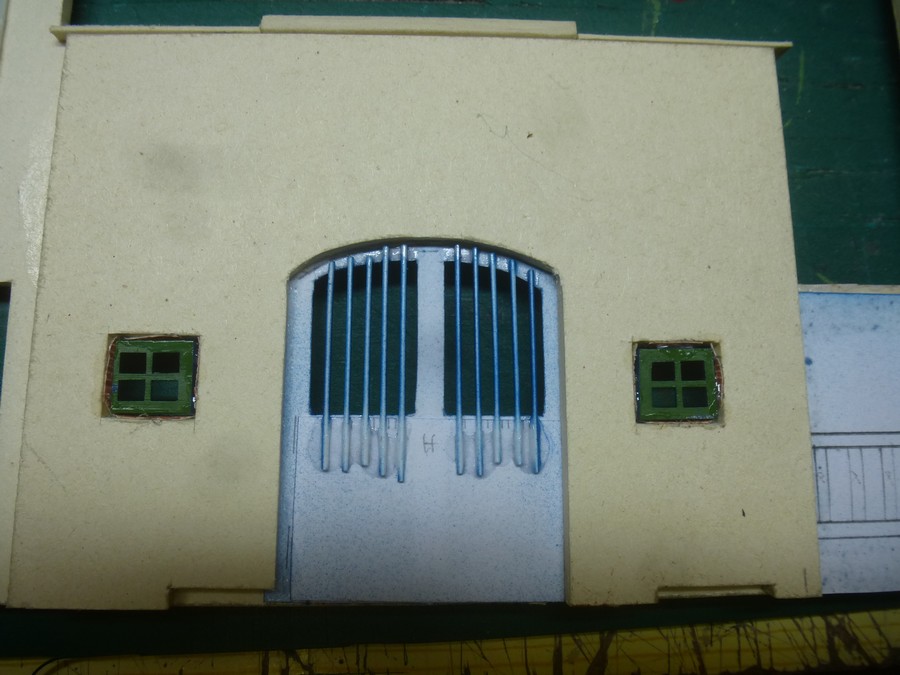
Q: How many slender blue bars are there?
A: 10